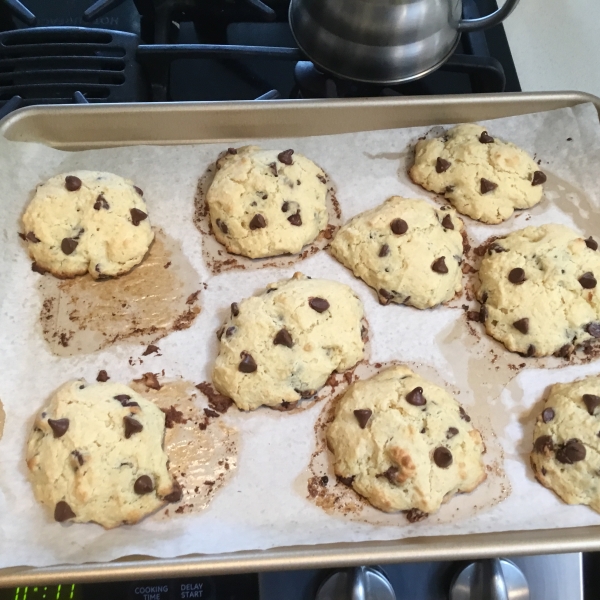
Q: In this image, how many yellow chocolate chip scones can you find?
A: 9